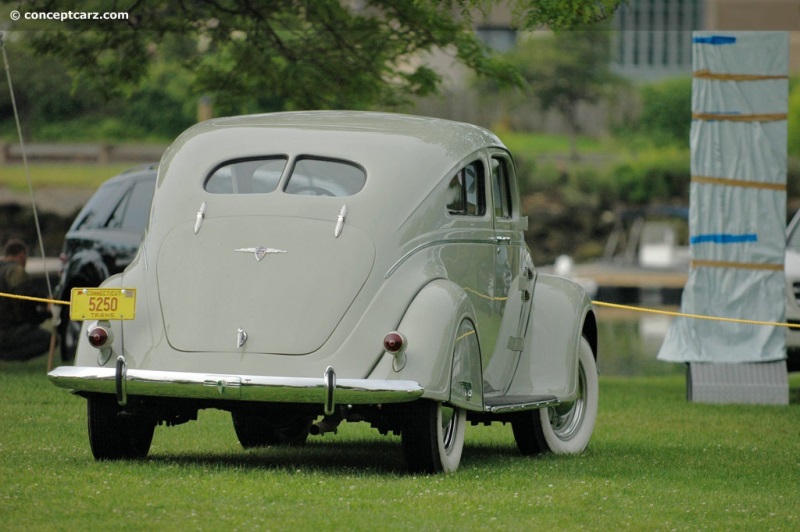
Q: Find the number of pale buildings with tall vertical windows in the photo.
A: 1